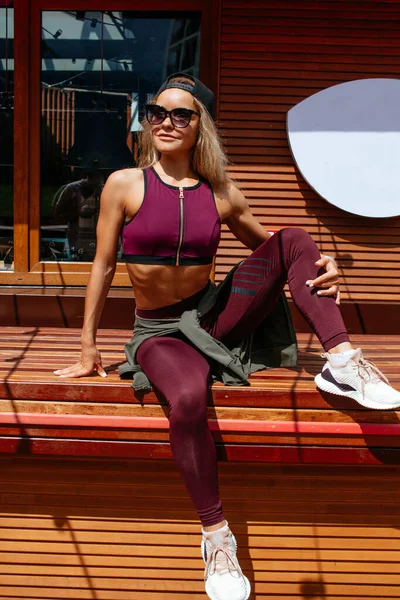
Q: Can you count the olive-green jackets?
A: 1